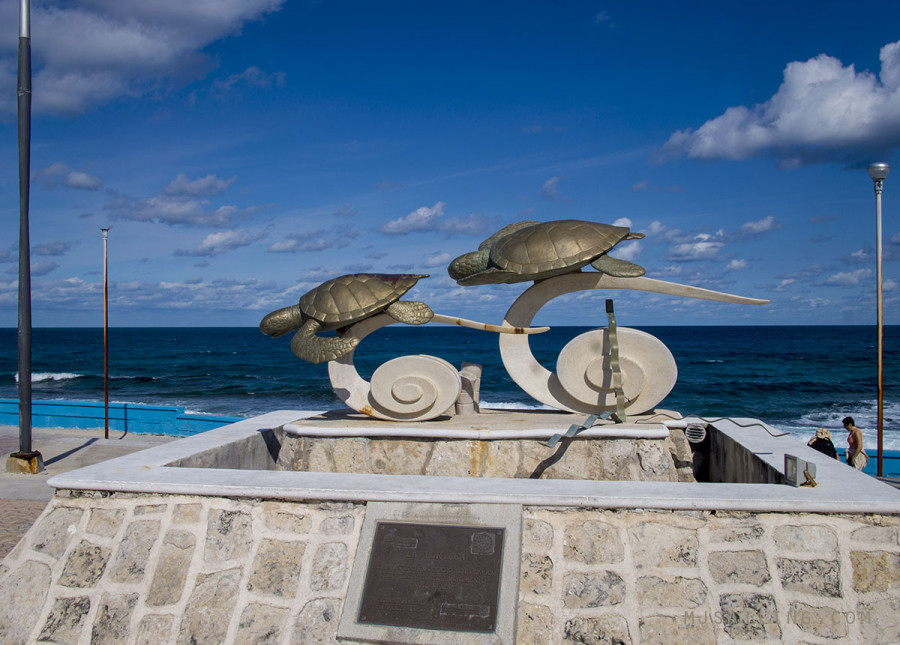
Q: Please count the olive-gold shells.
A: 2